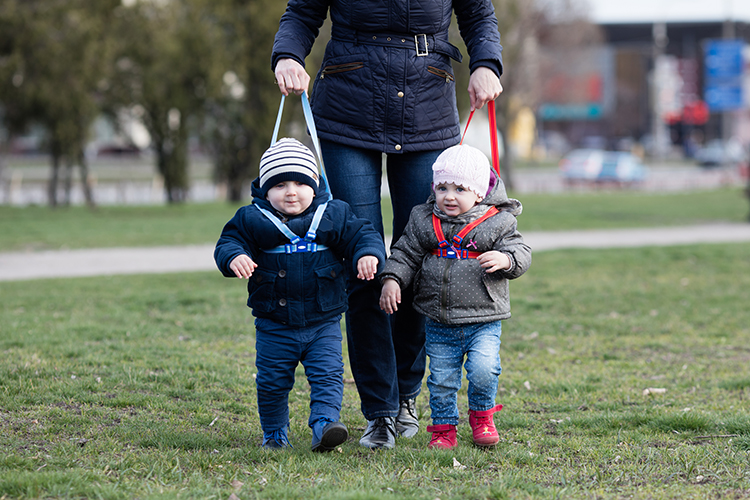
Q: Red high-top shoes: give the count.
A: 2